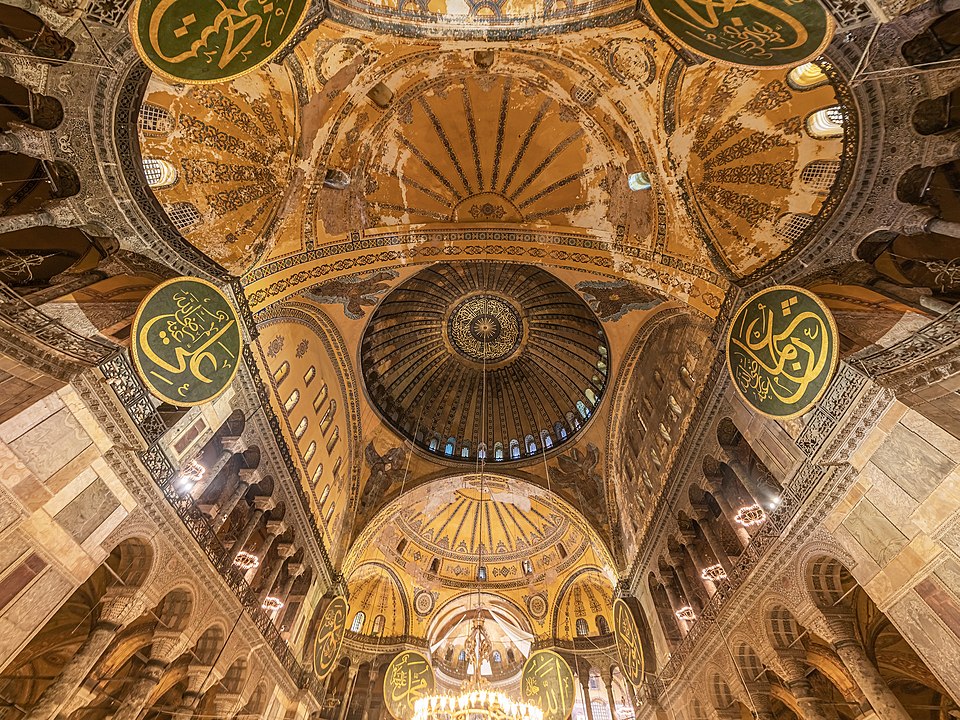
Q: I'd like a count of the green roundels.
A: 8